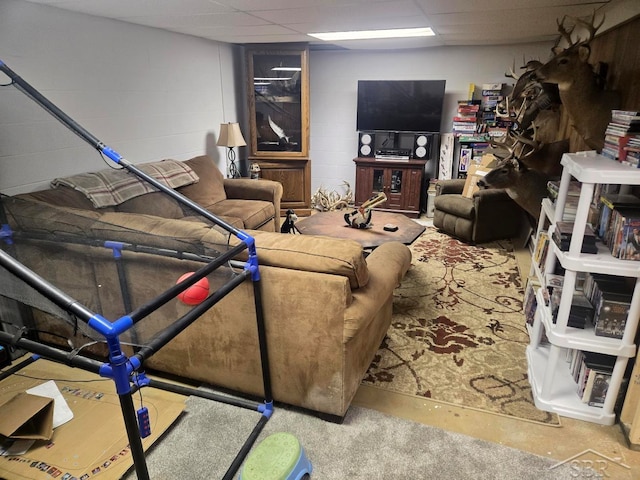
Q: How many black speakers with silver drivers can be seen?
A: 2